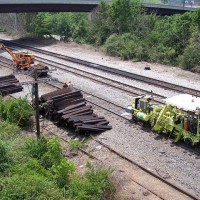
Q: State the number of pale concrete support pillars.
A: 2